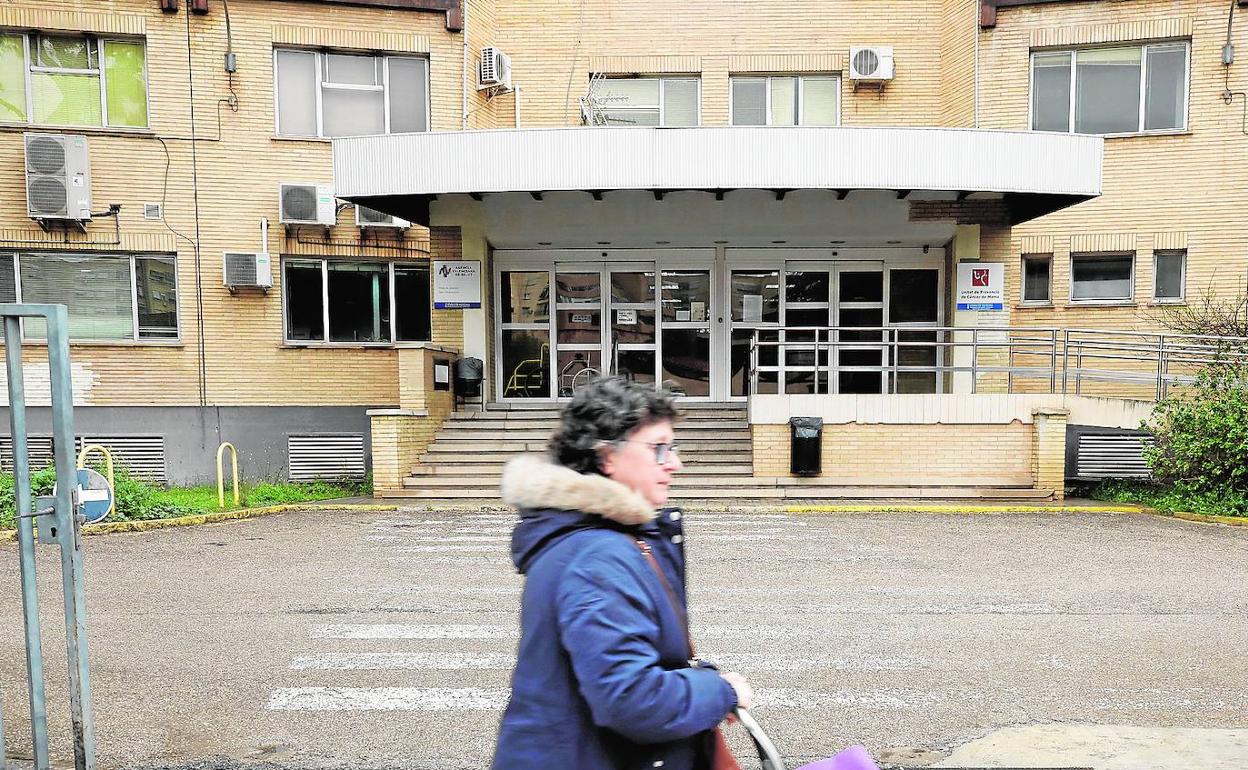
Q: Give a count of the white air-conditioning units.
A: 6